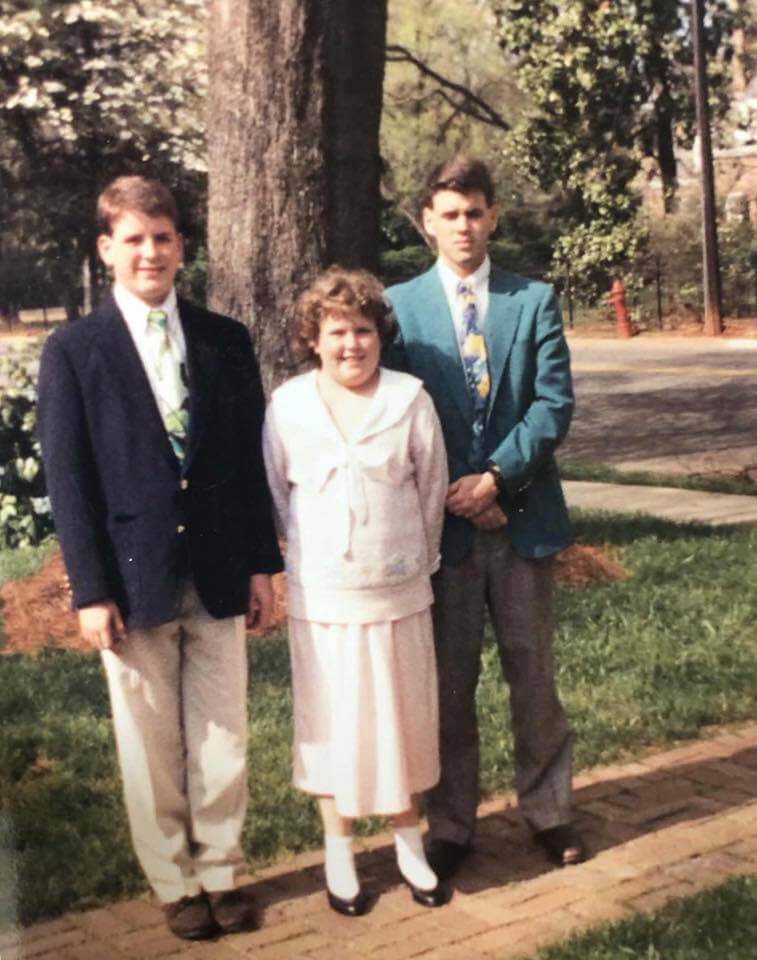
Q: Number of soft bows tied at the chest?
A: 1